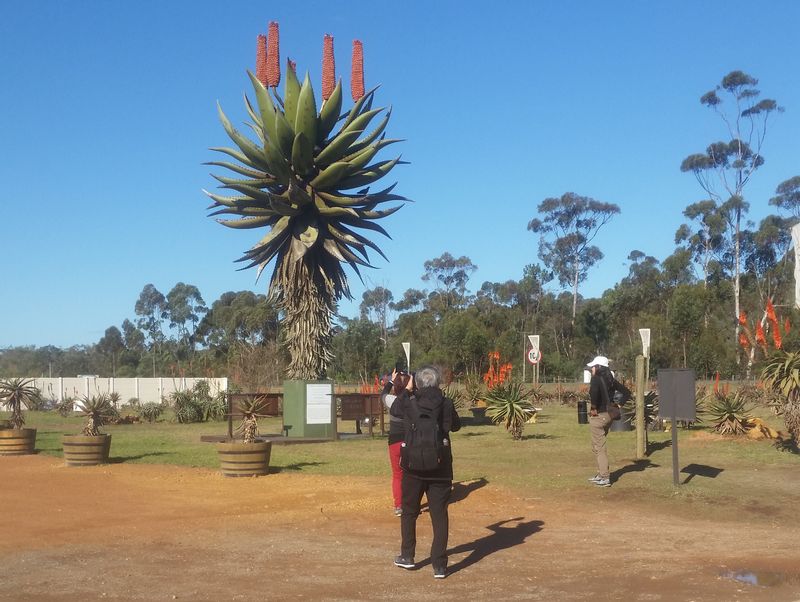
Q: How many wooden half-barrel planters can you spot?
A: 3